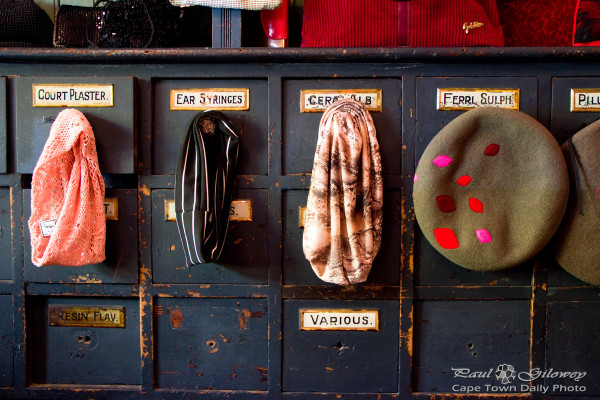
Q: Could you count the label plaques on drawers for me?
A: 10